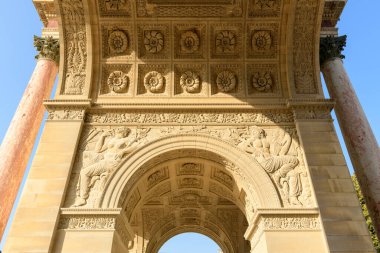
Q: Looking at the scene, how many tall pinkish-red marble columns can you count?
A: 2